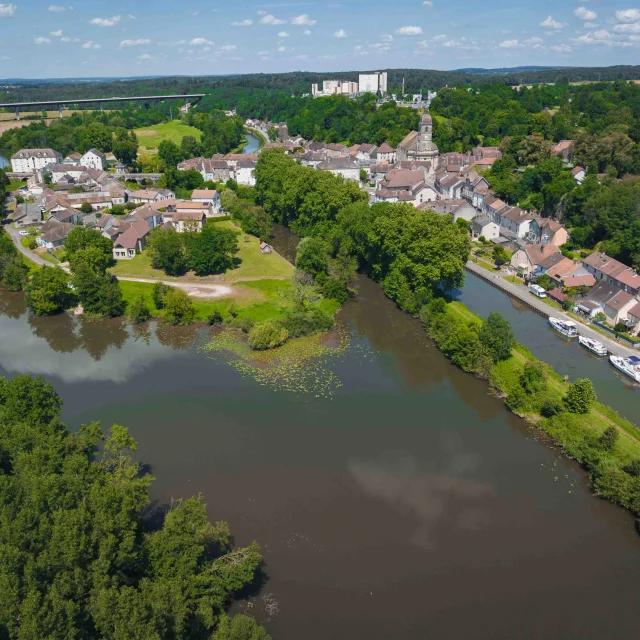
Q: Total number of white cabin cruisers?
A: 3